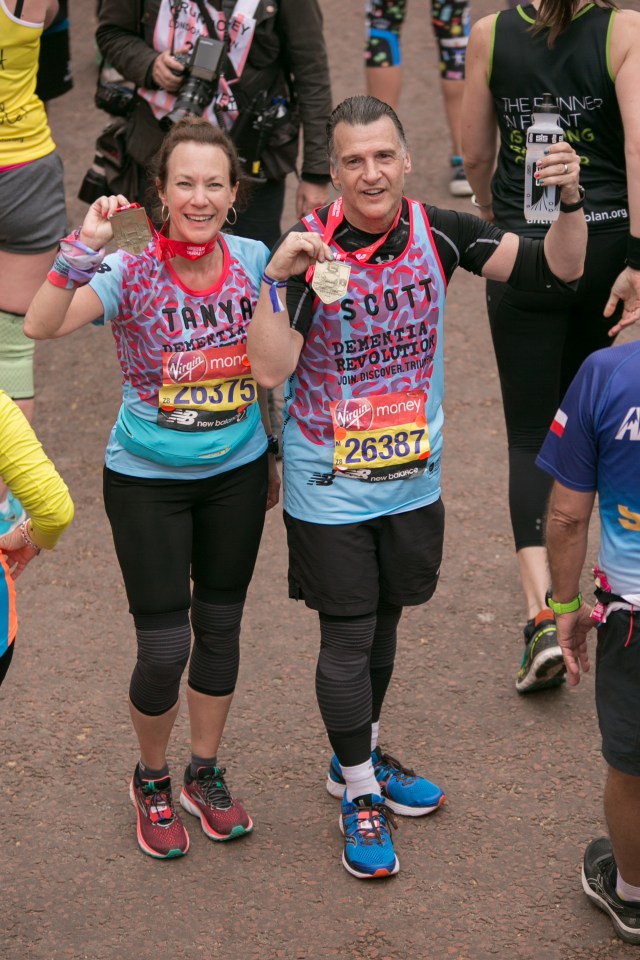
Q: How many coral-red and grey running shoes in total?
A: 2